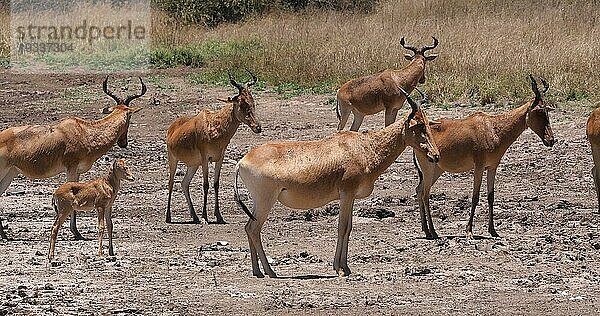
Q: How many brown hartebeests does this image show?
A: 7